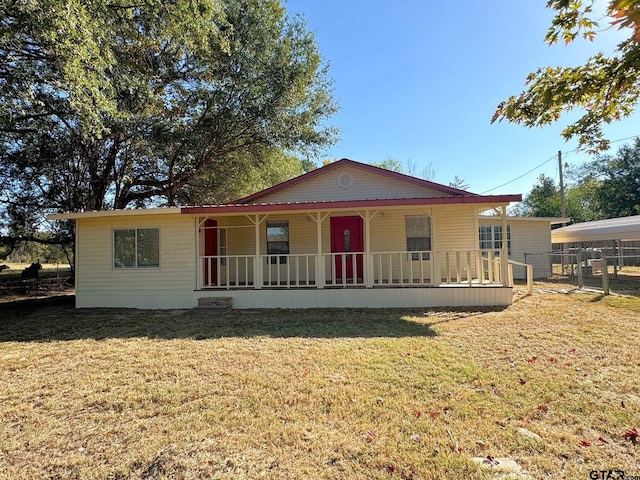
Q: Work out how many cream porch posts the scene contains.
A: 6